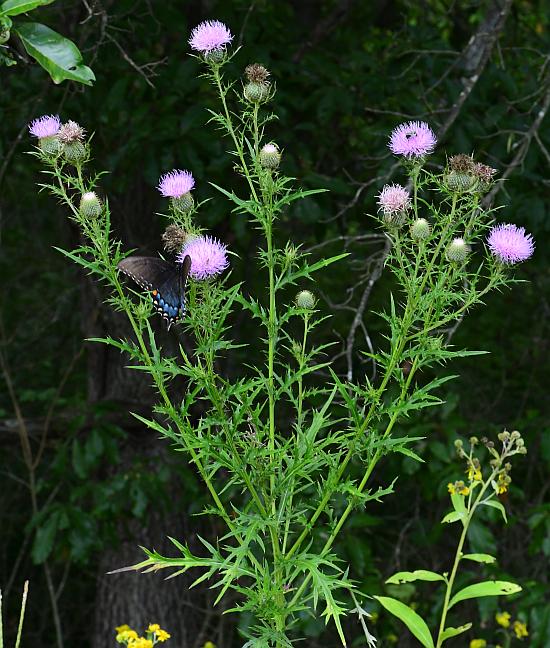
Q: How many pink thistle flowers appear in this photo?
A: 7